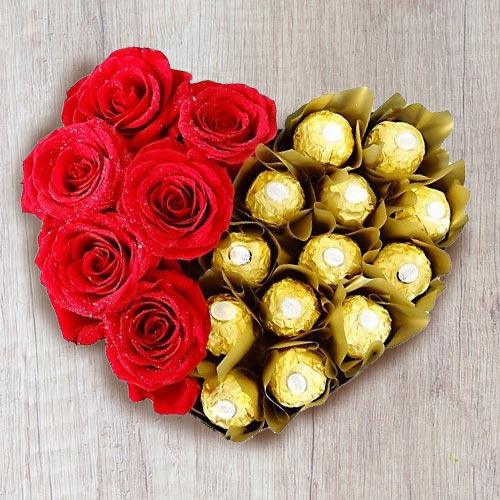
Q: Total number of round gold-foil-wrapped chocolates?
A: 13